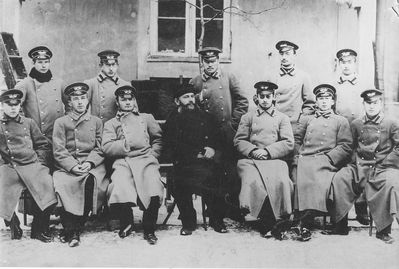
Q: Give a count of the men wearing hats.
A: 12